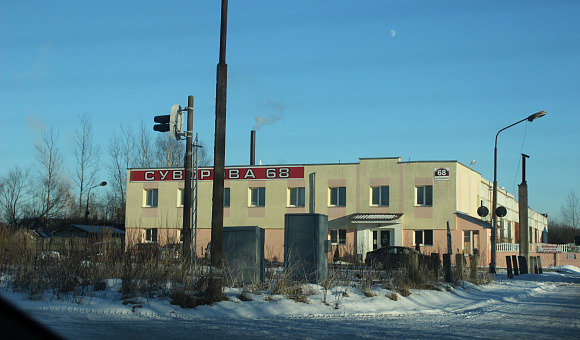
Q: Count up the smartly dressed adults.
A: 0